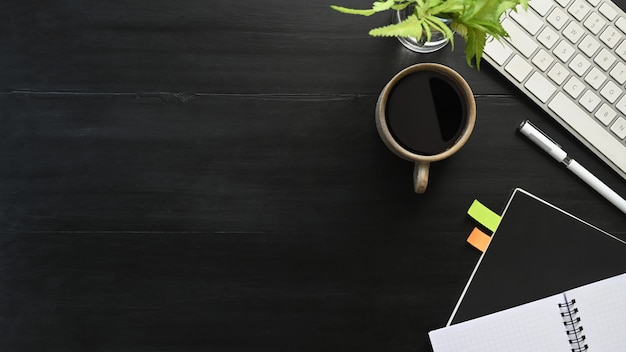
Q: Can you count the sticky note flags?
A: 2